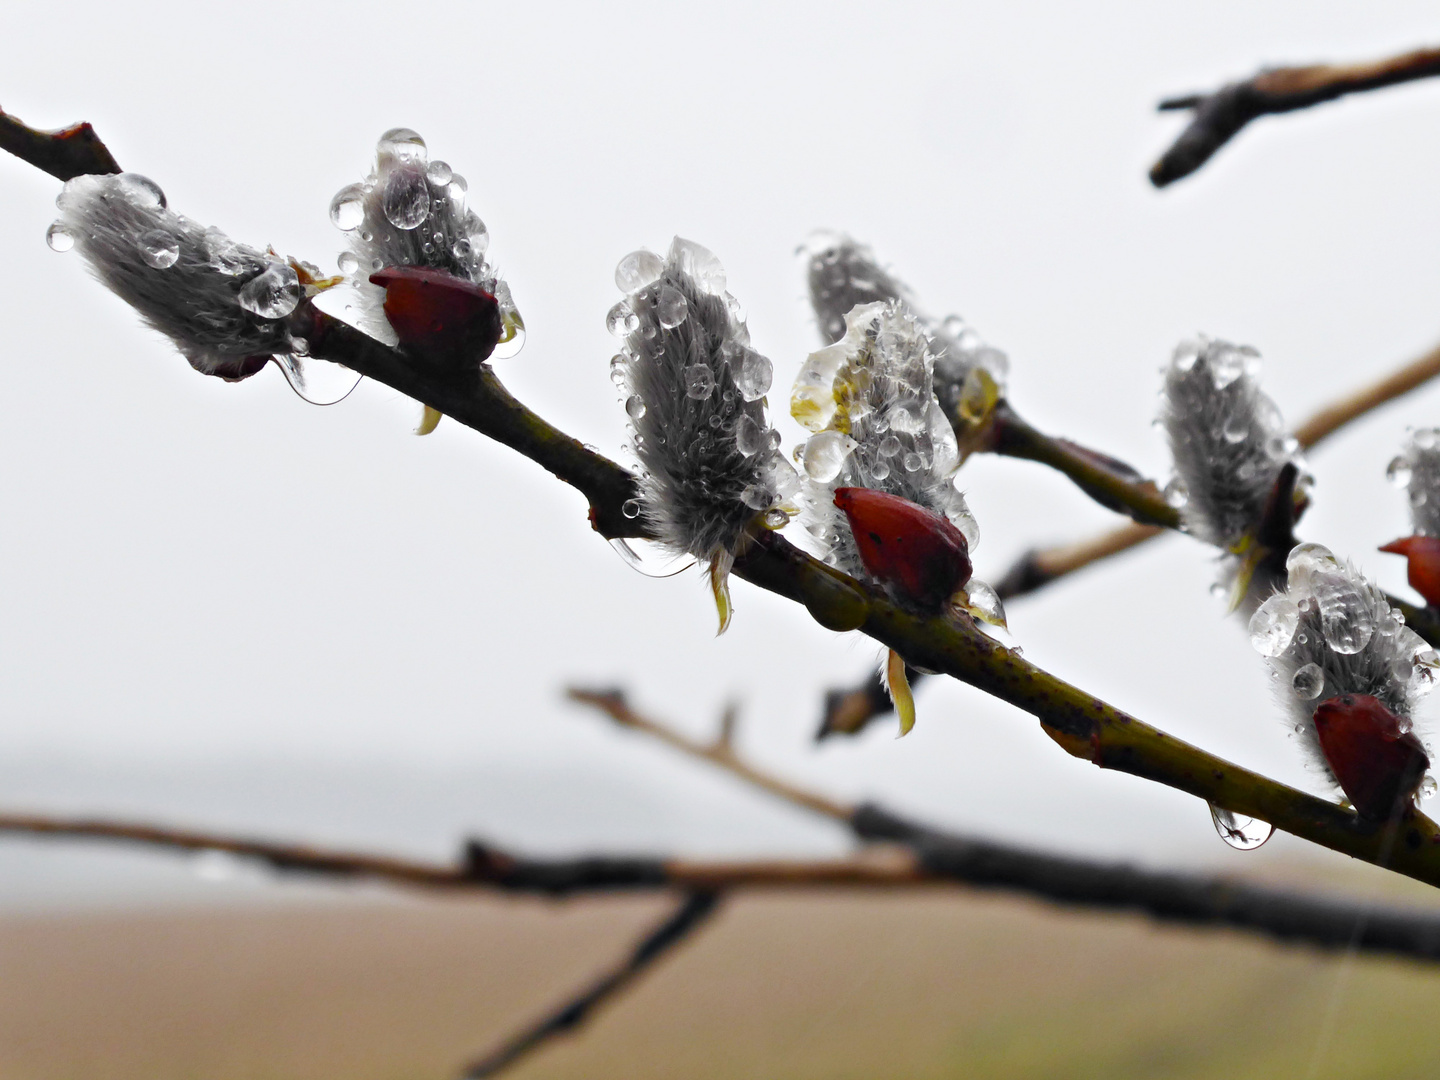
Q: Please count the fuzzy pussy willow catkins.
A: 8